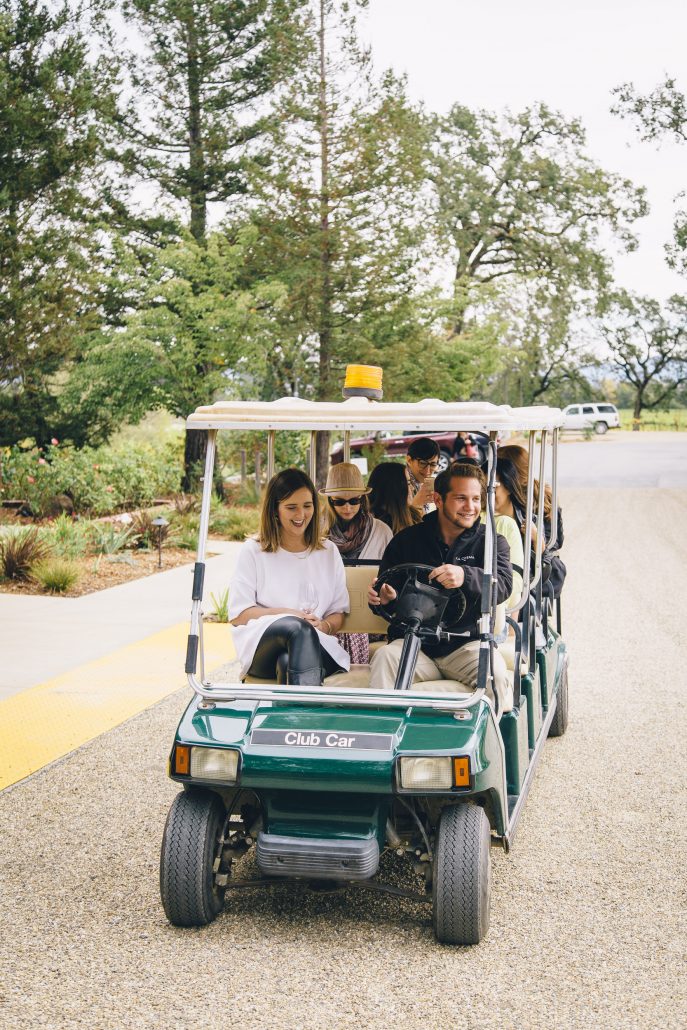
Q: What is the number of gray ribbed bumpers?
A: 1